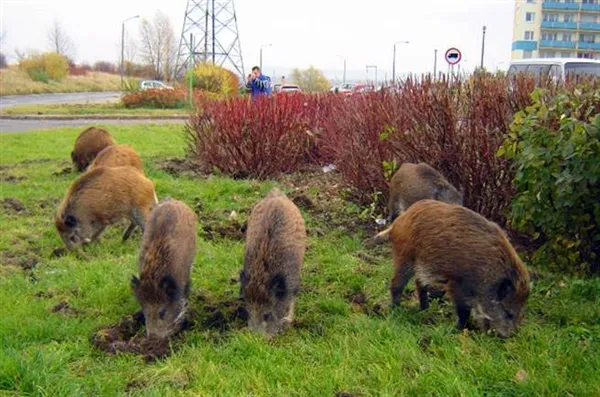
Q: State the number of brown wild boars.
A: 7